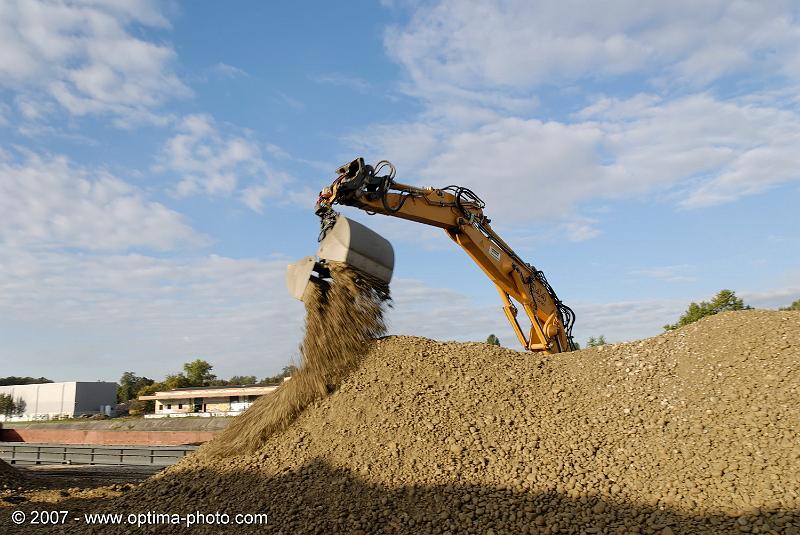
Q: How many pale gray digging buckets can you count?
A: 1